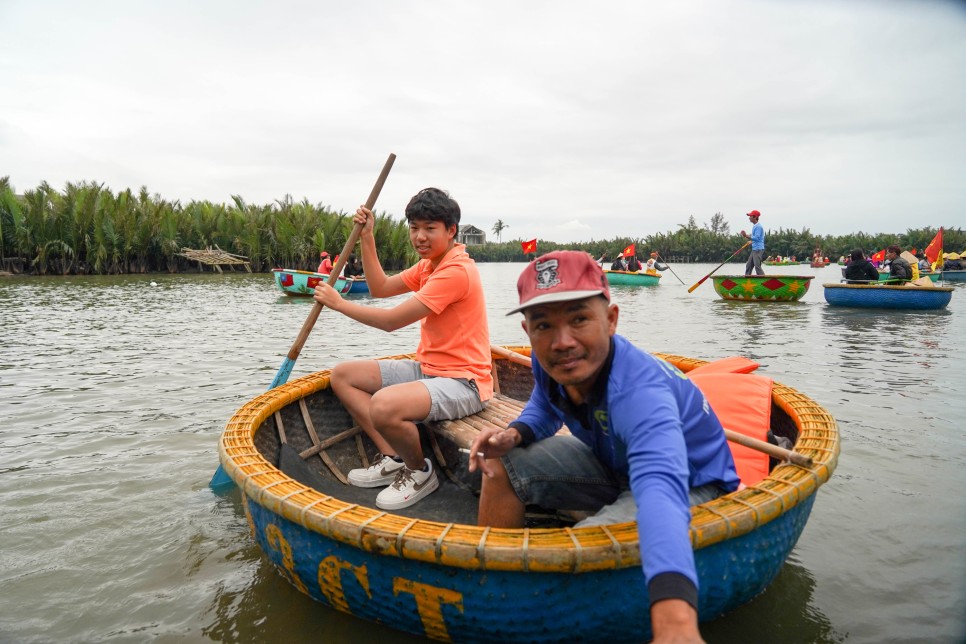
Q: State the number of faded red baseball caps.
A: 1